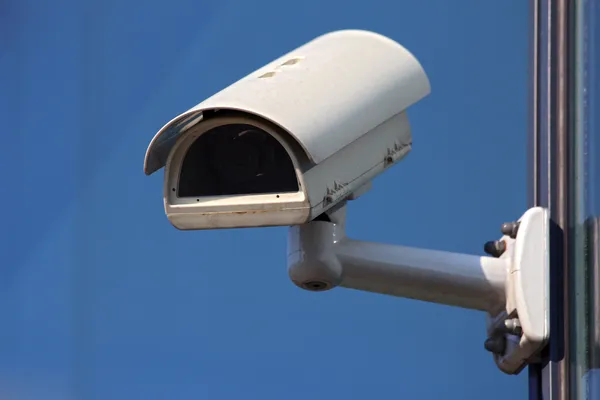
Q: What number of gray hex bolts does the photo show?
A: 4